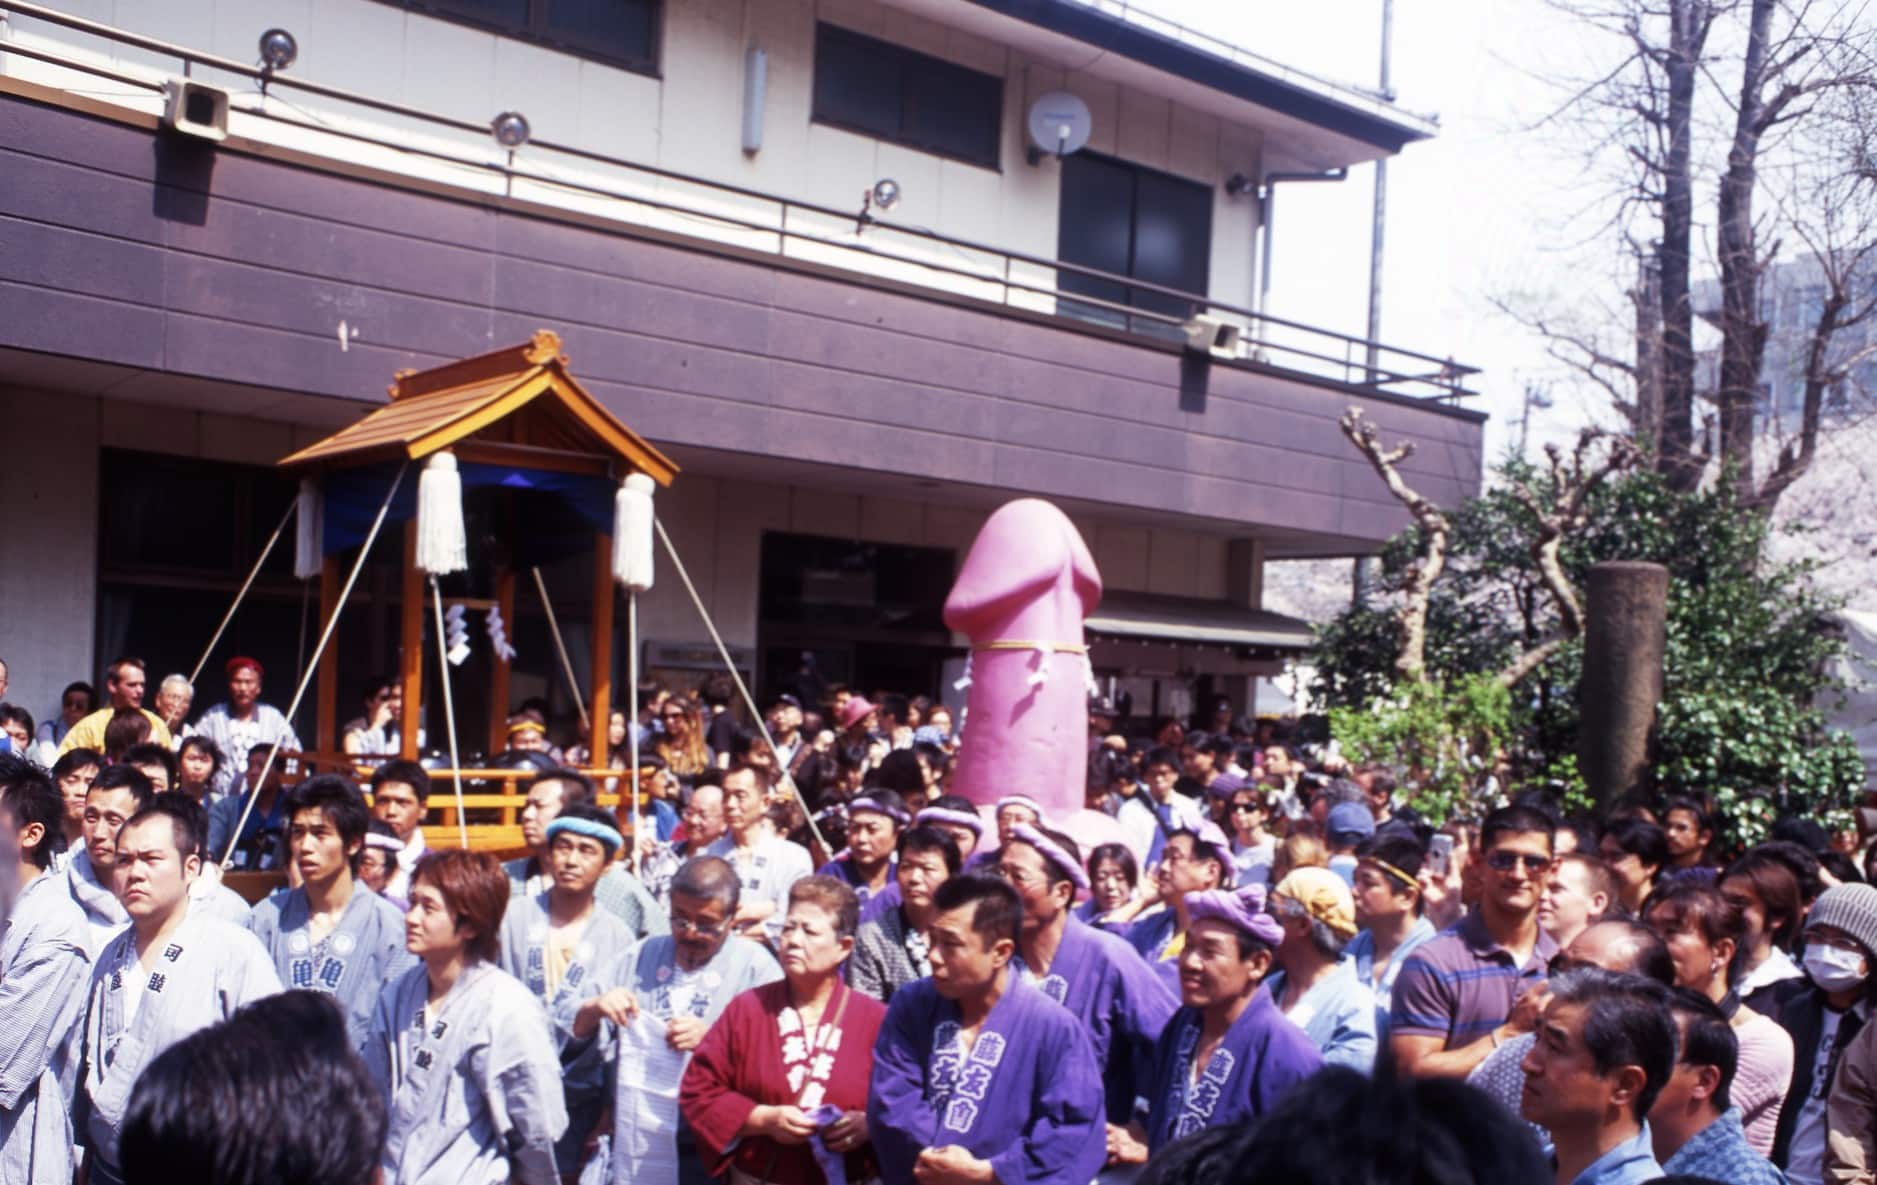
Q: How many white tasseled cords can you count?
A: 3